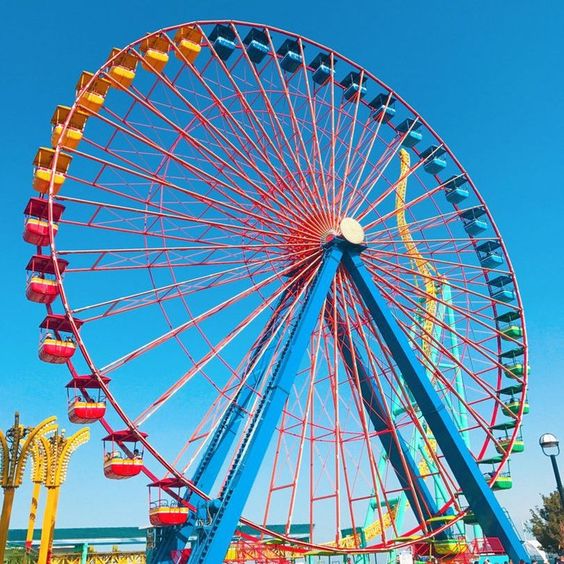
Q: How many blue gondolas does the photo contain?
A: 12